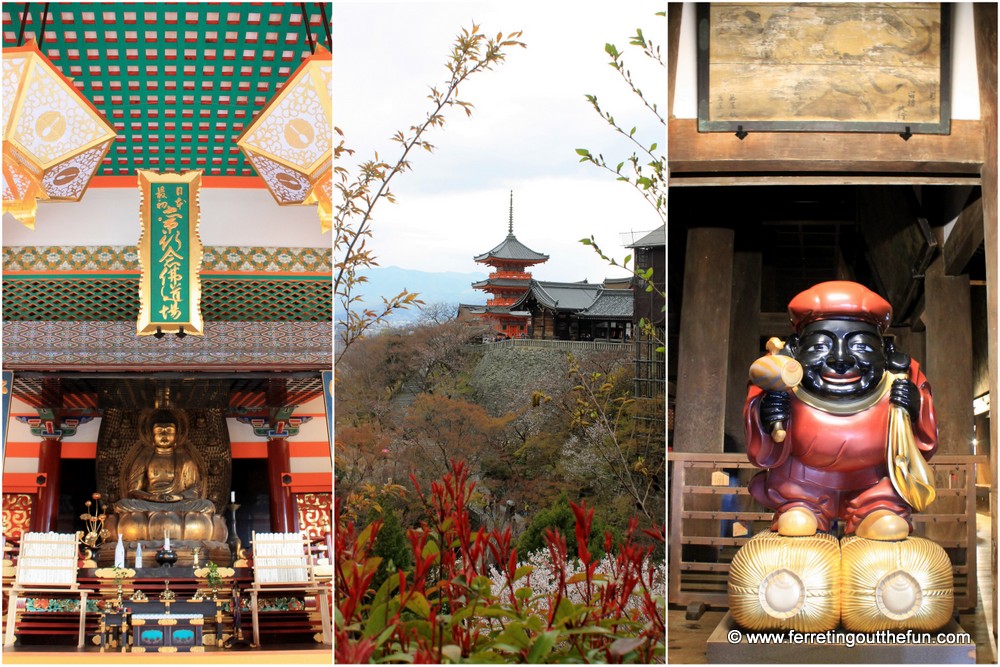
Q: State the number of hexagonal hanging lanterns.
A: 2